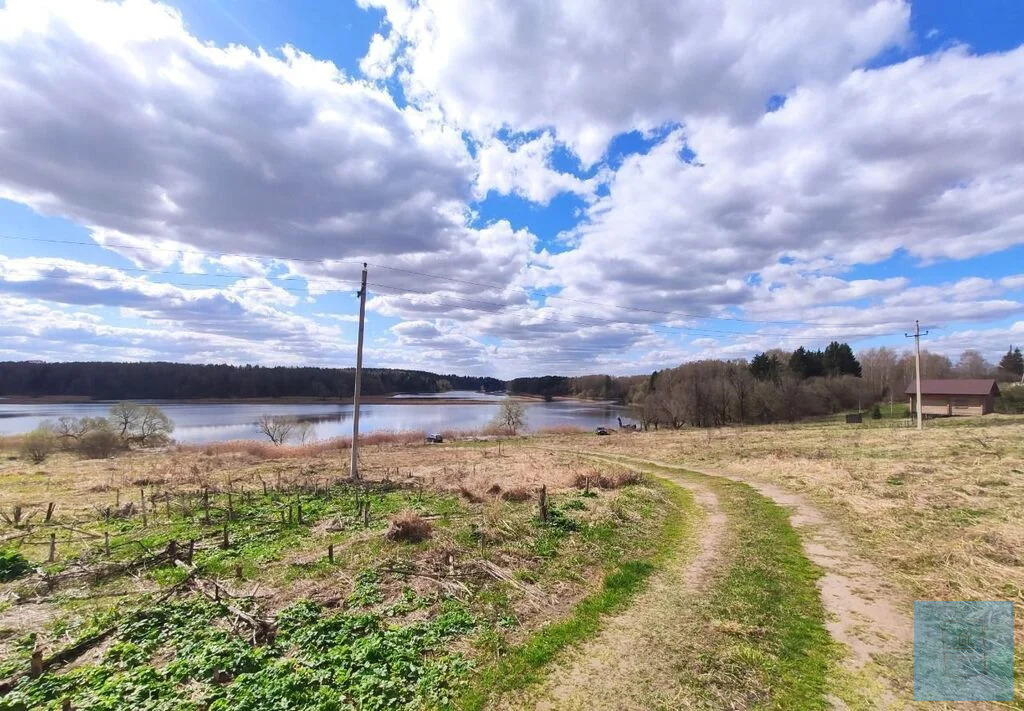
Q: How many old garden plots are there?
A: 1